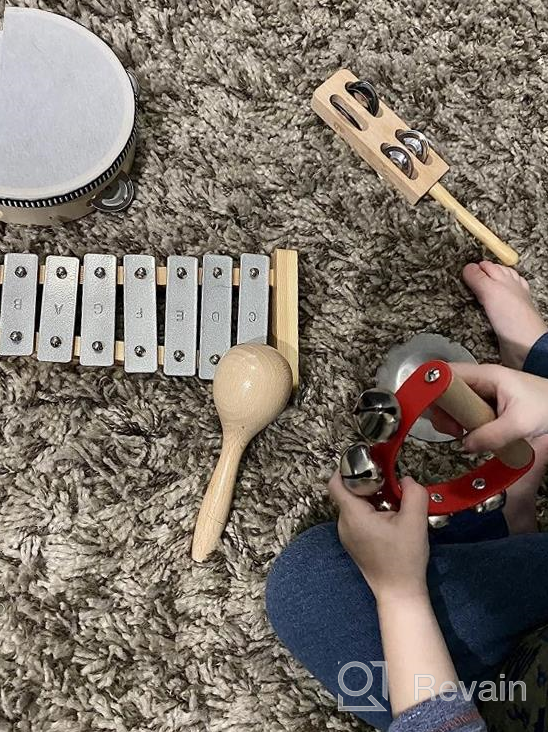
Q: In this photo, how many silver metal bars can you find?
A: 7